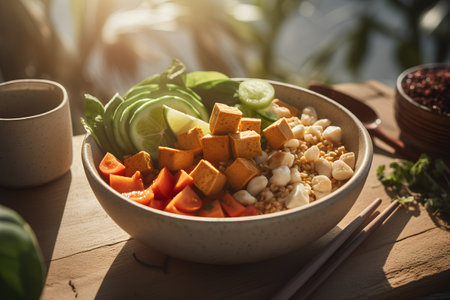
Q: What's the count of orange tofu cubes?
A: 10